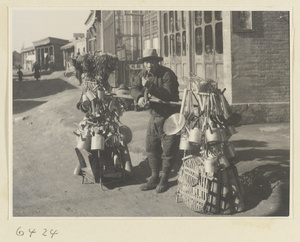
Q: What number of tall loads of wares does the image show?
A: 2